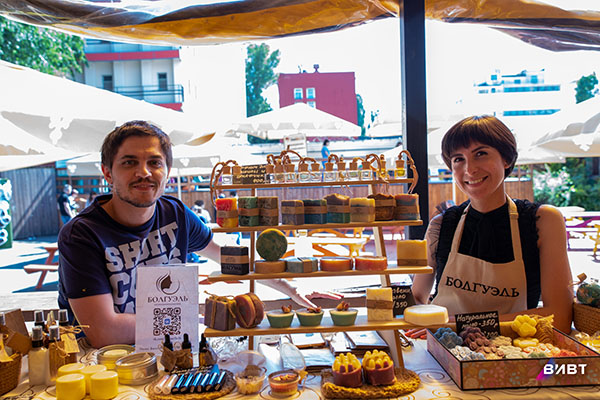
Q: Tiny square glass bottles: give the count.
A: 13